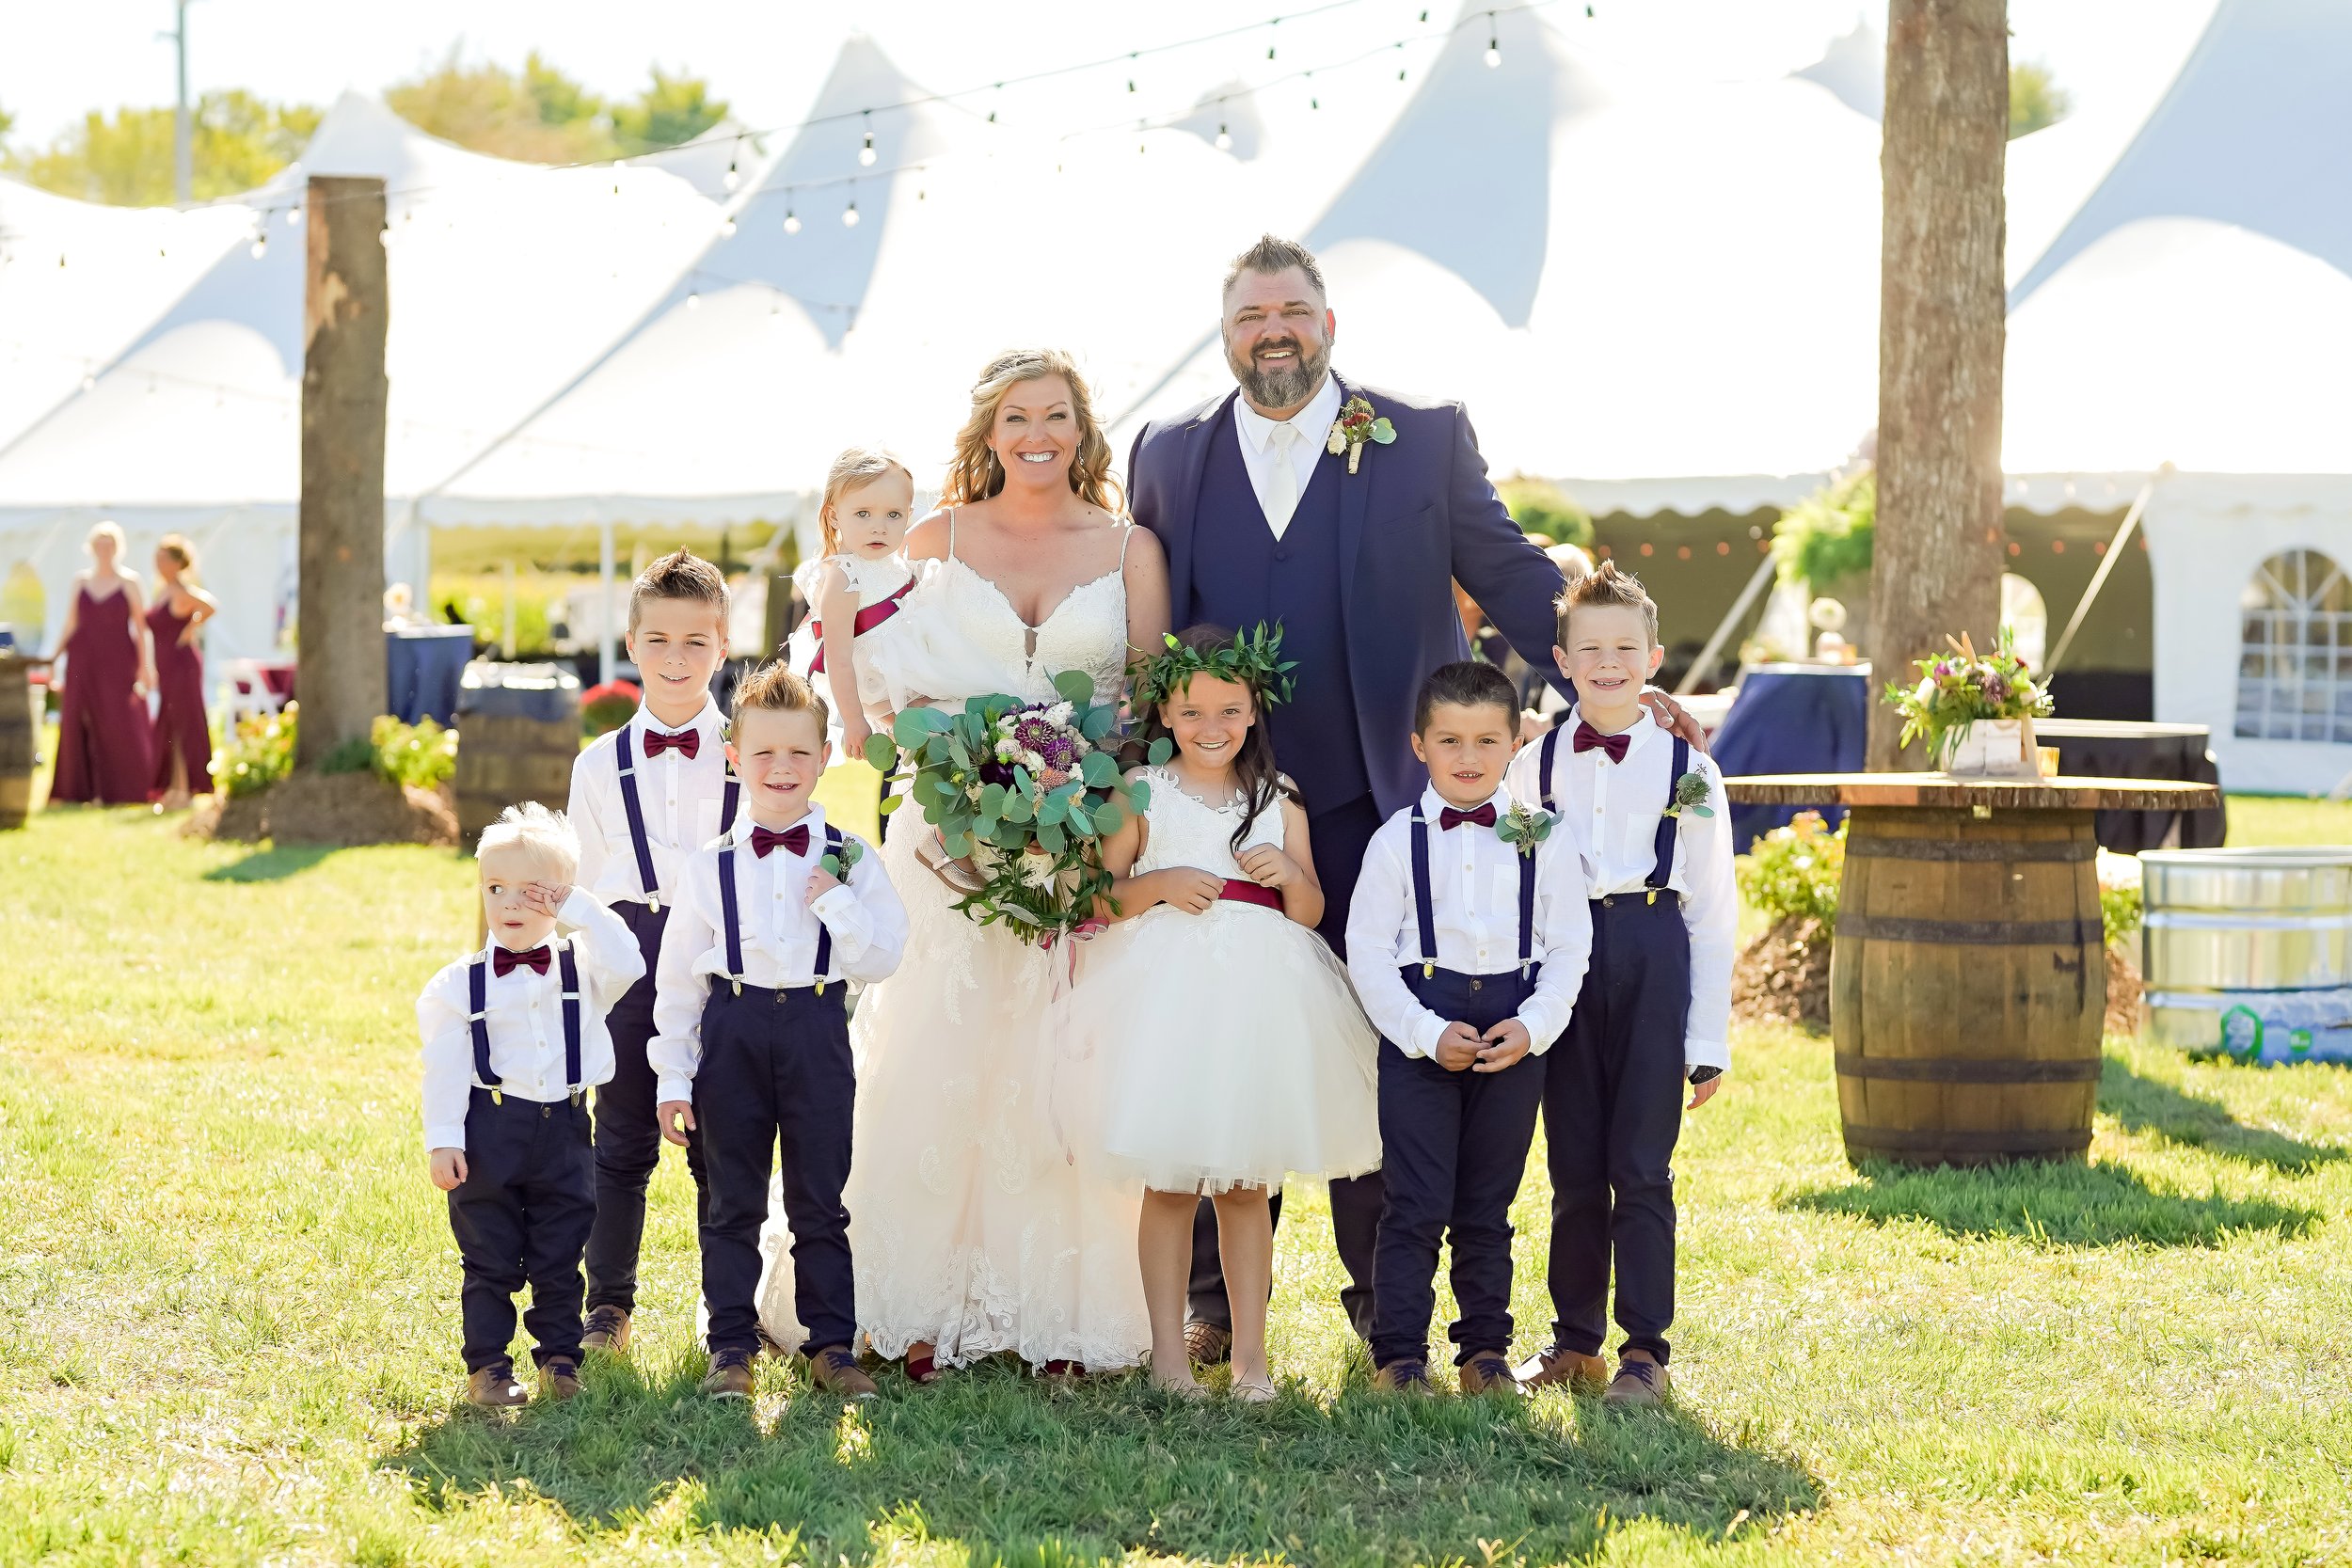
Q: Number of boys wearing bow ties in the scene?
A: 5